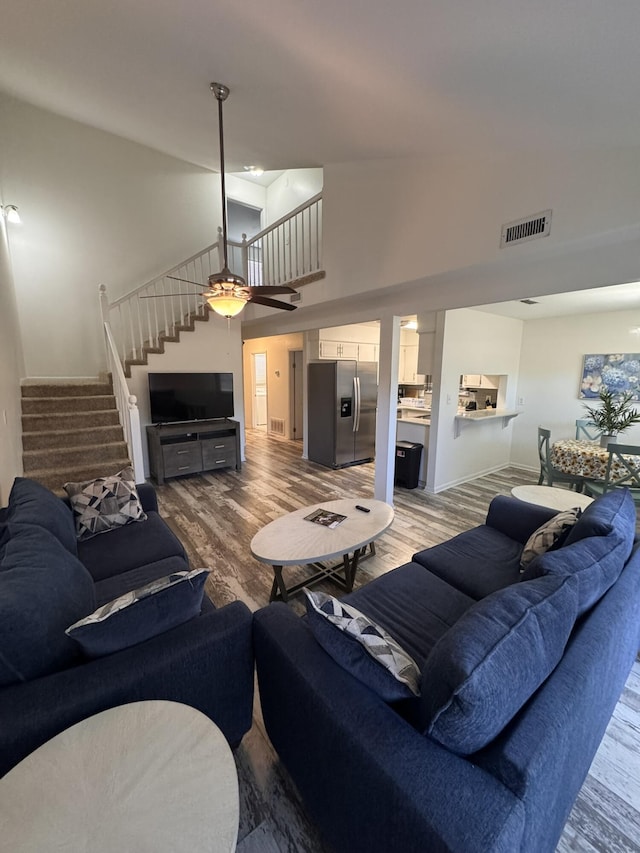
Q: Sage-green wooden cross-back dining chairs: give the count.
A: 3